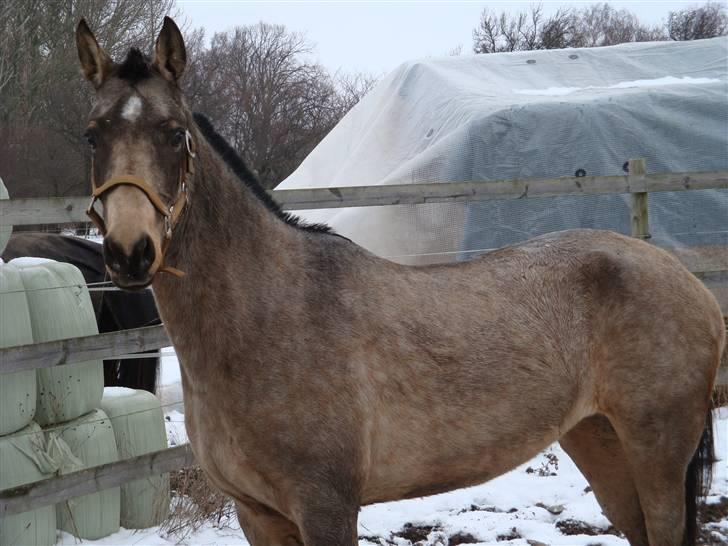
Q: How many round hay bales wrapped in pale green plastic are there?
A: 6